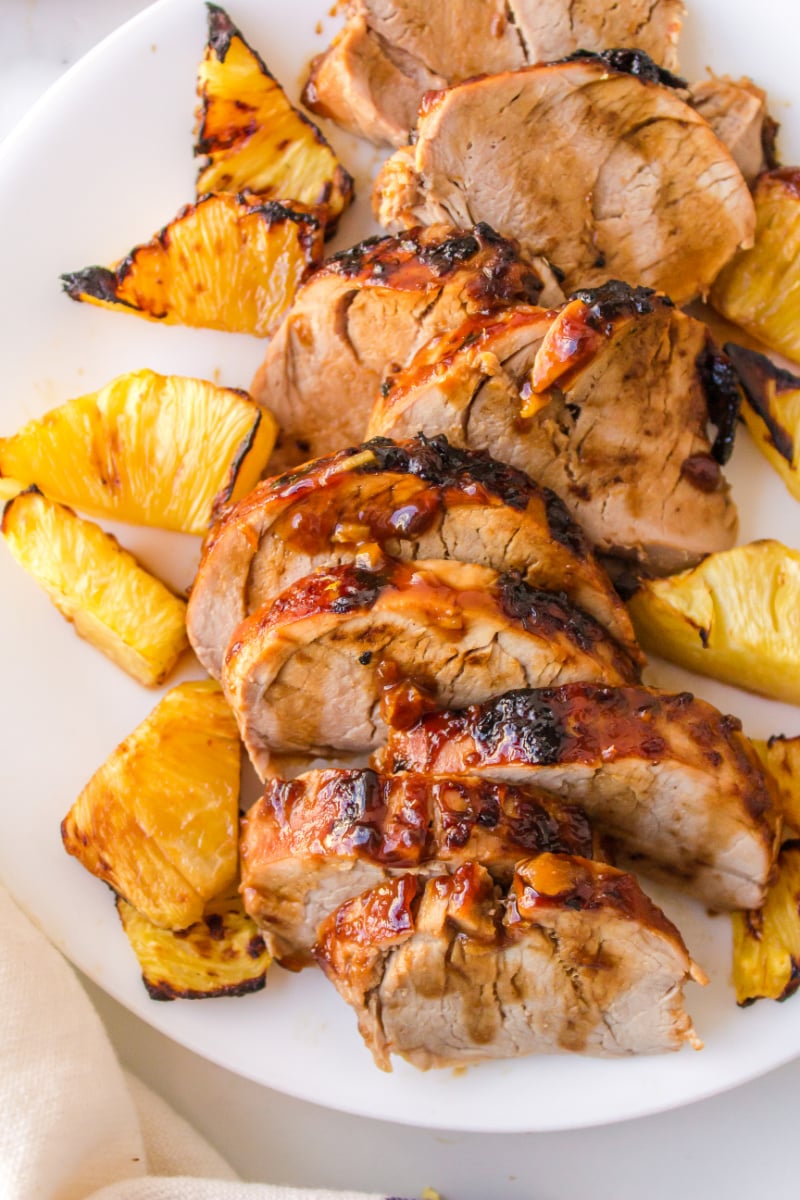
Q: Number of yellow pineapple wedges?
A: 11